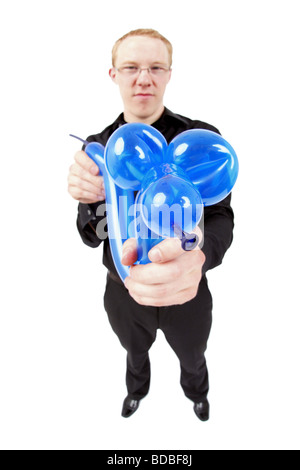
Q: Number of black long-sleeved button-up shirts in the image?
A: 1